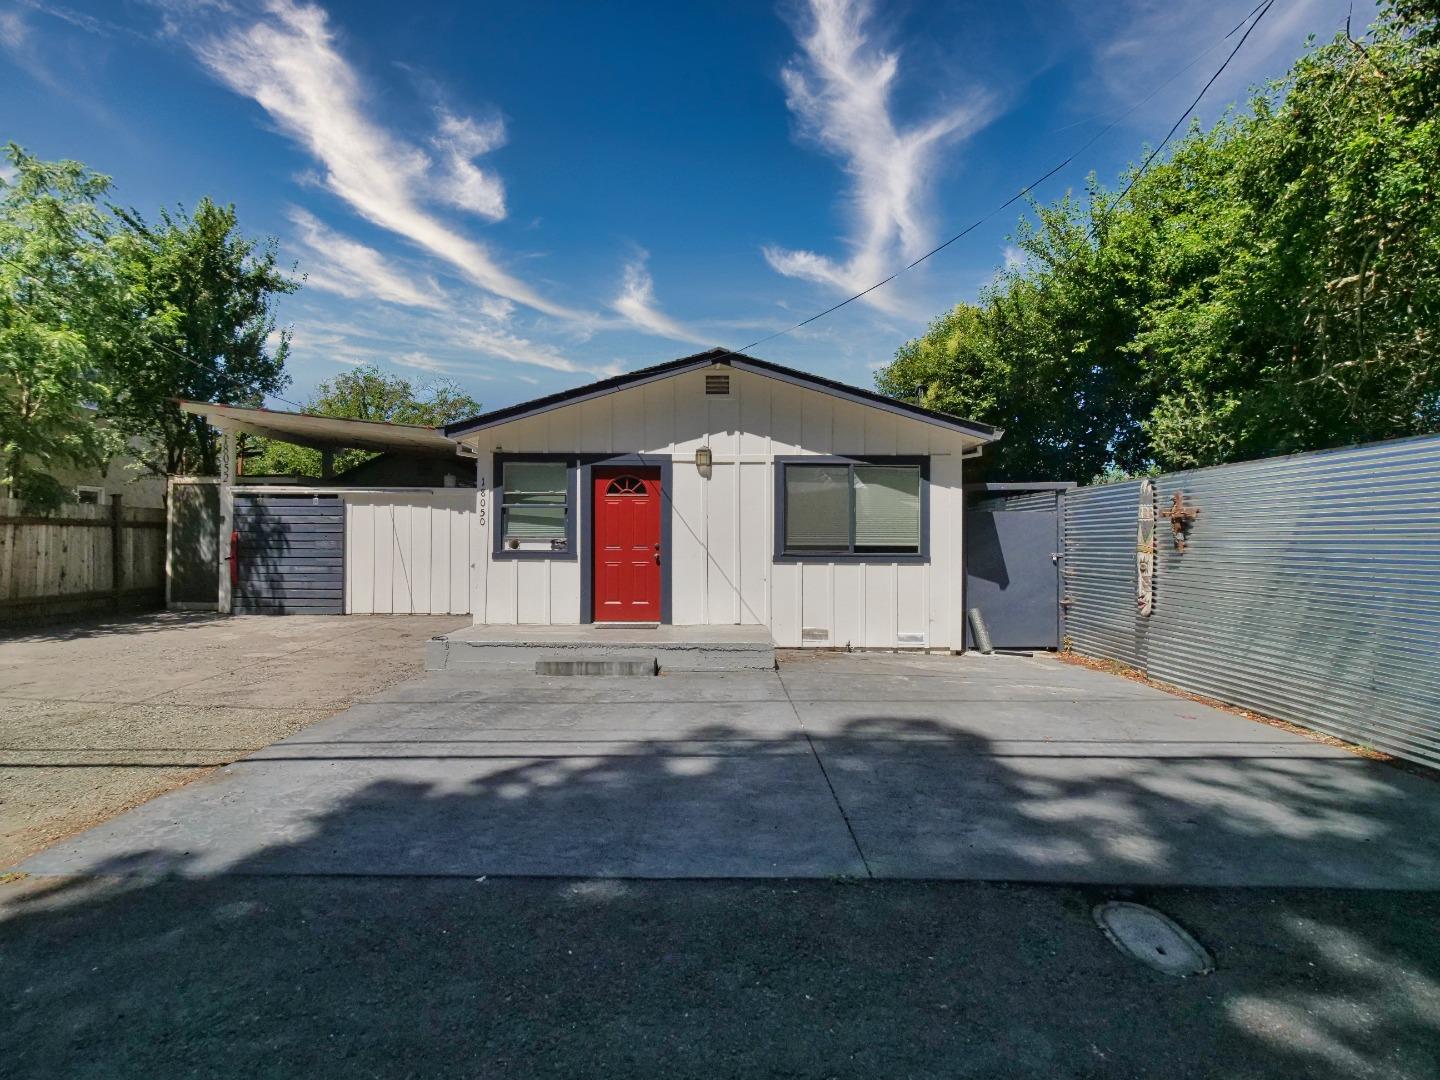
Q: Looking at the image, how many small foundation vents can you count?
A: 2